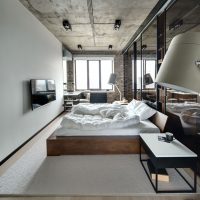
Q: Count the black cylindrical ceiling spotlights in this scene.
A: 4